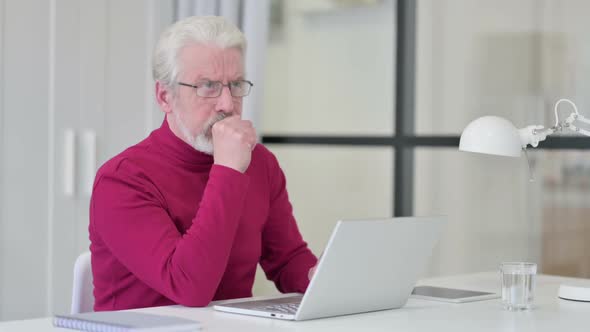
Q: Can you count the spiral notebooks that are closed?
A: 1